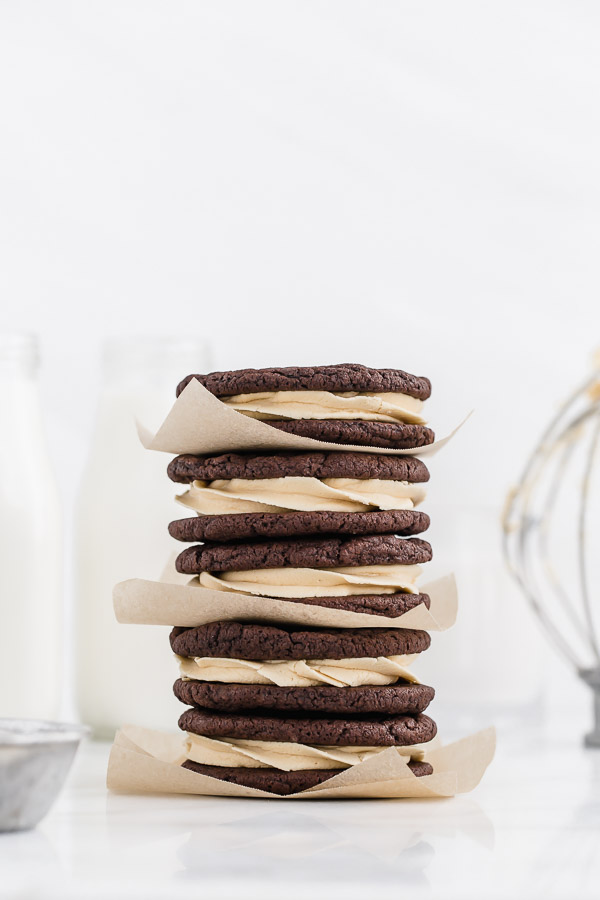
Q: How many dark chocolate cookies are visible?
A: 10